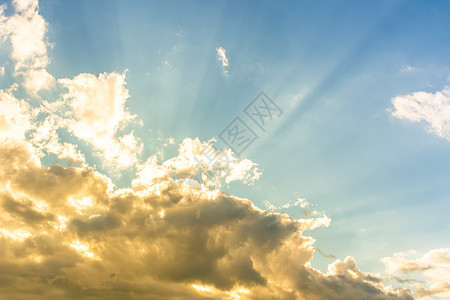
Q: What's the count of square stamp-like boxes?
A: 2